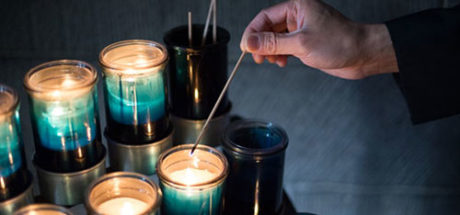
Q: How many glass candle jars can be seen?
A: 8